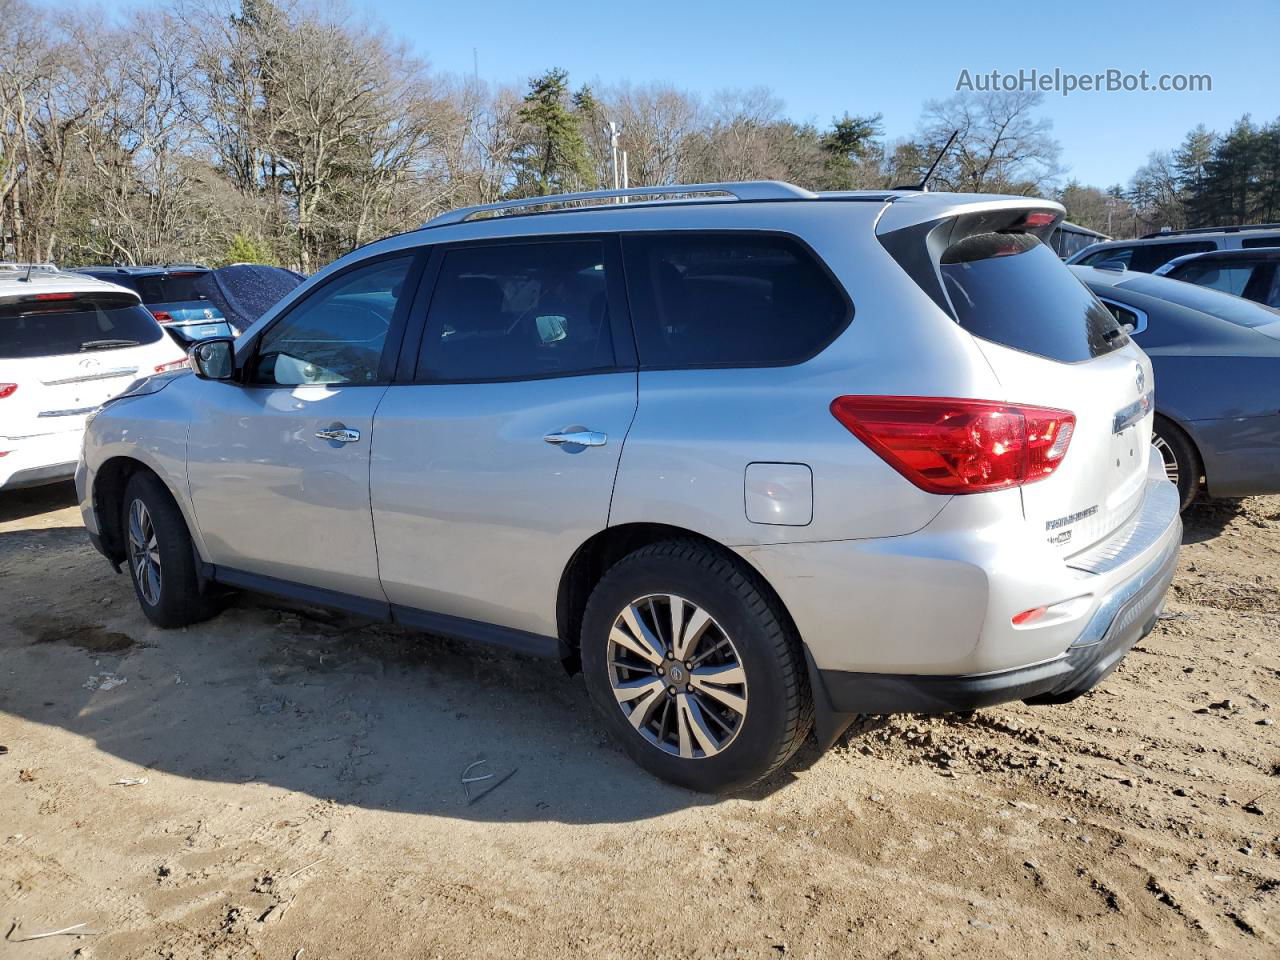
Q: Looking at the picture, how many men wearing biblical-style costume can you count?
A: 0